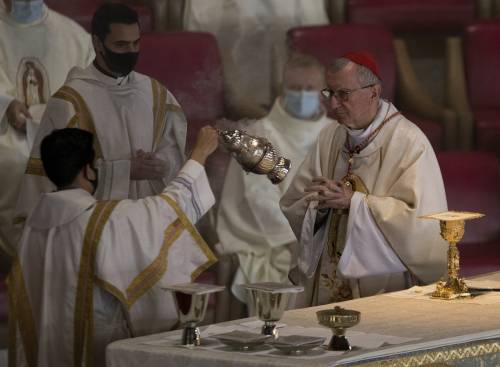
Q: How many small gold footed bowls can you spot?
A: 1